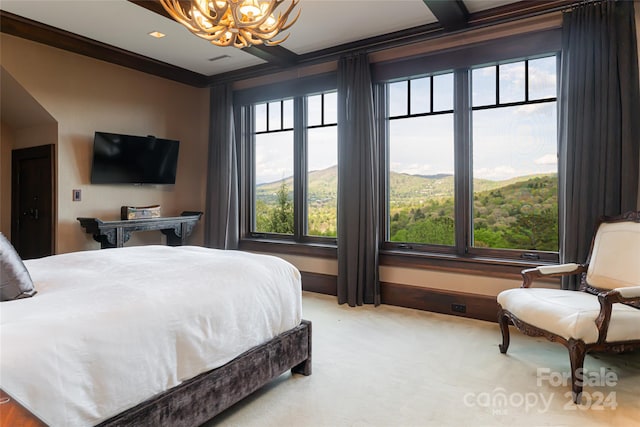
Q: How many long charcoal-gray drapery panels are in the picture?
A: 3